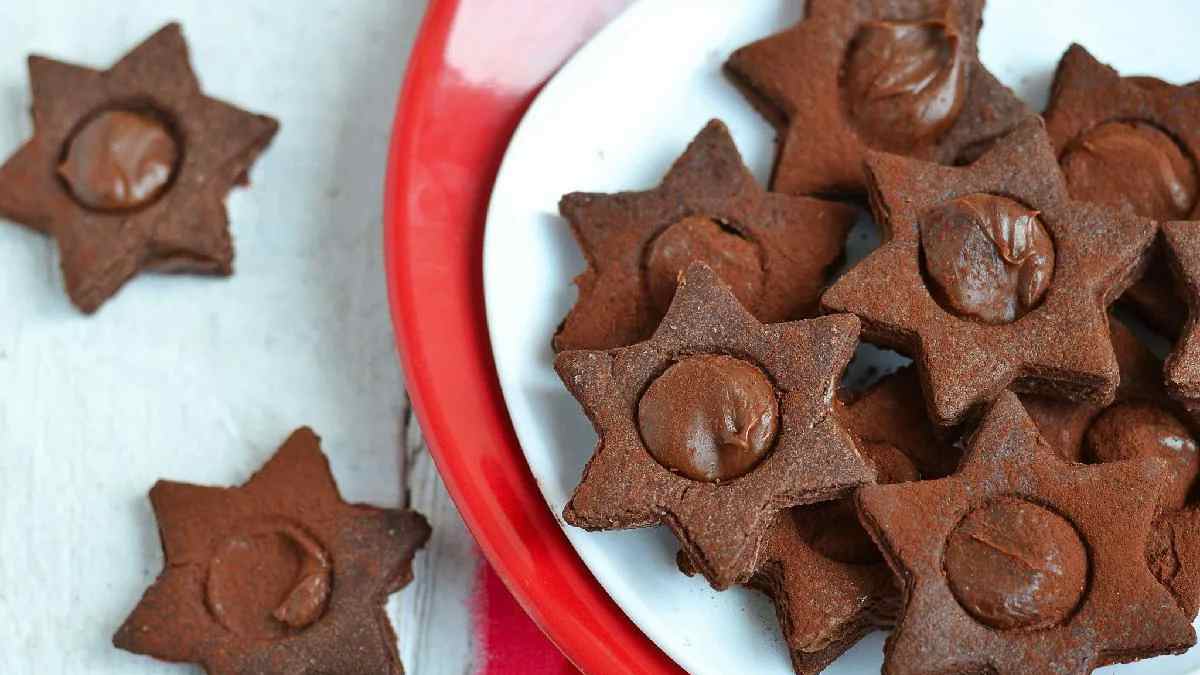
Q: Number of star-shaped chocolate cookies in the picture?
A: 11